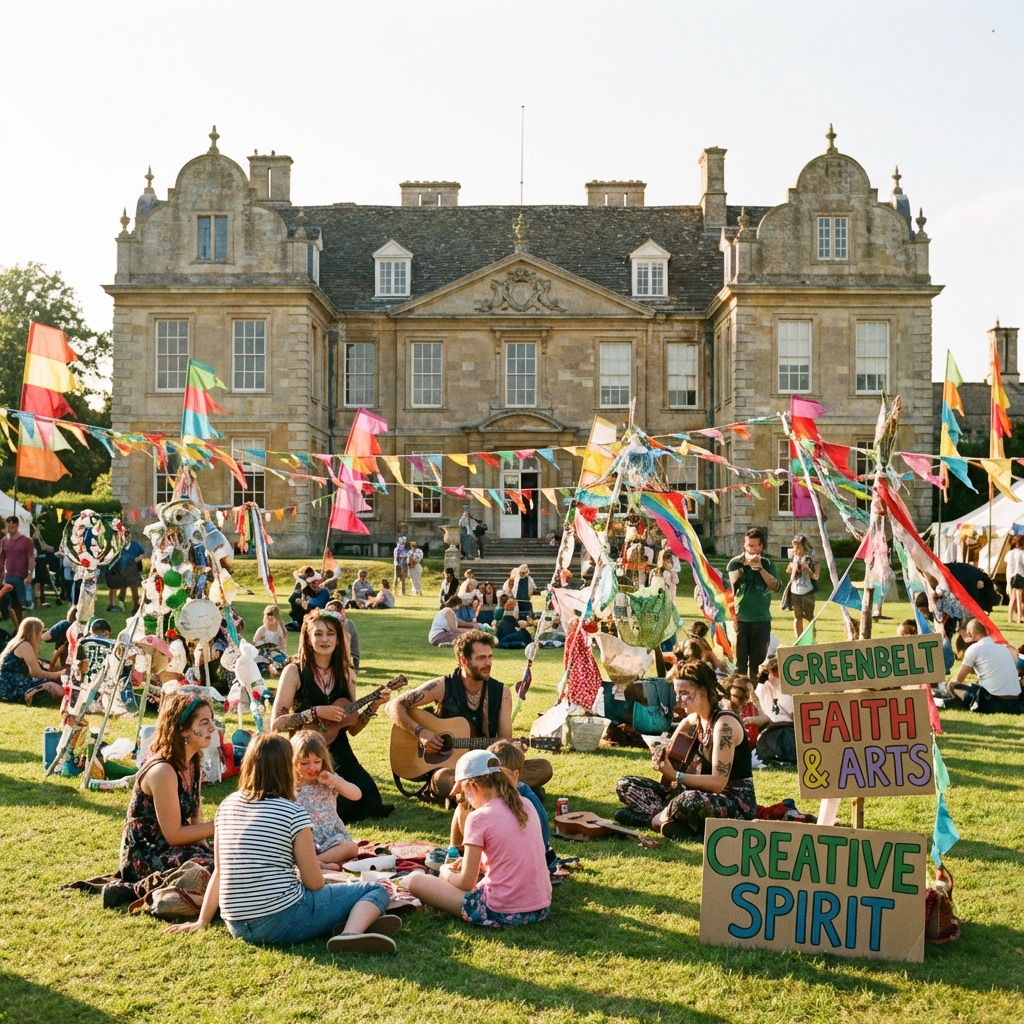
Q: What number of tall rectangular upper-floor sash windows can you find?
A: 9